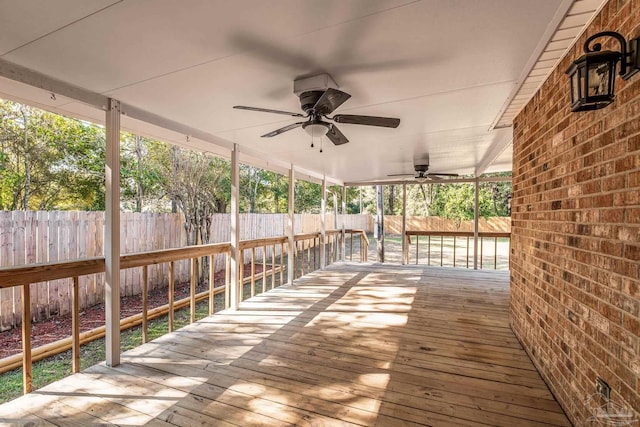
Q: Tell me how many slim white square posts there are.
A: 7